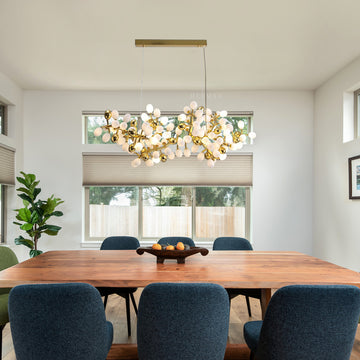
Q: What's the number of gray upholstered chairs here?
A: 6